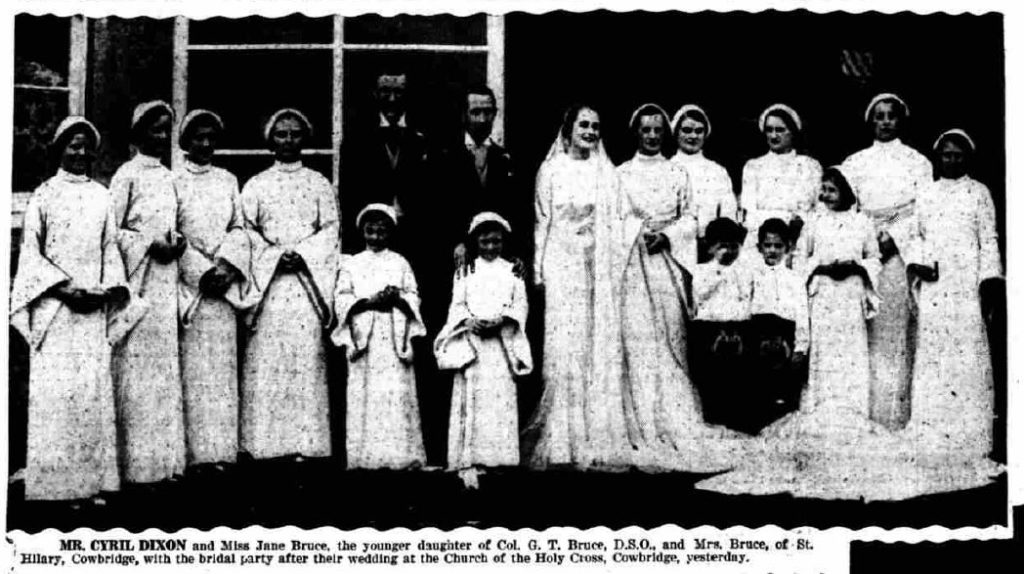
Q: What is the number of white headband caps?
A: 11